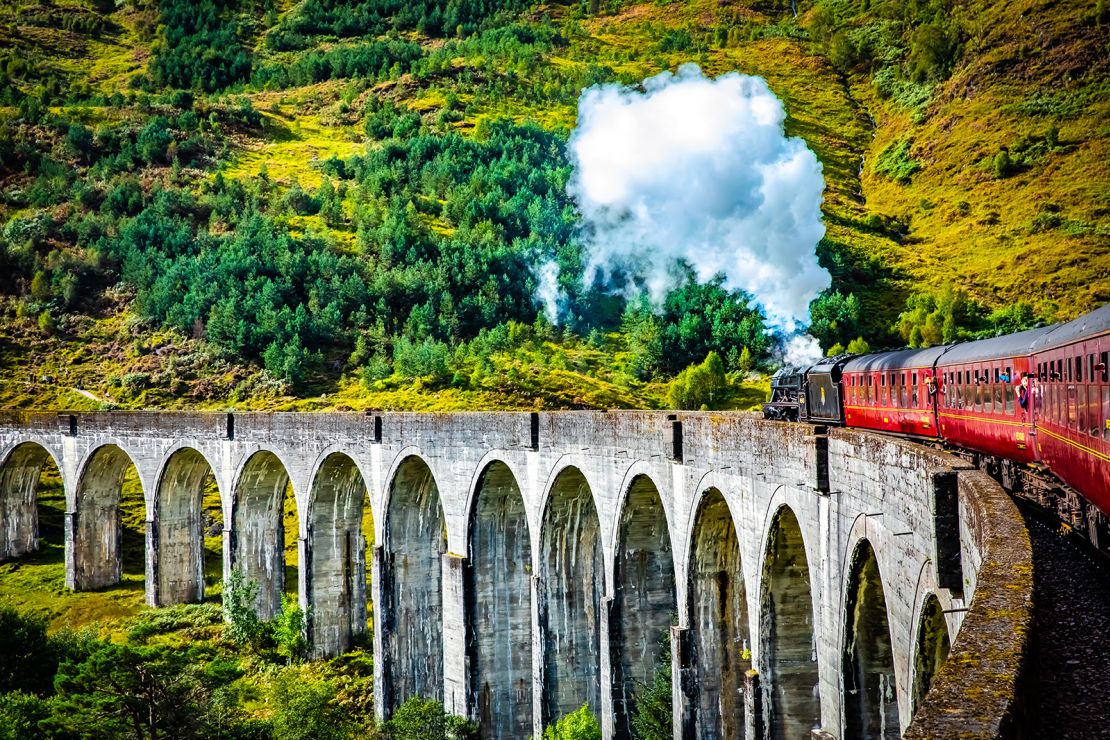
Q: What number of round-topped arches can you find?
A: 13